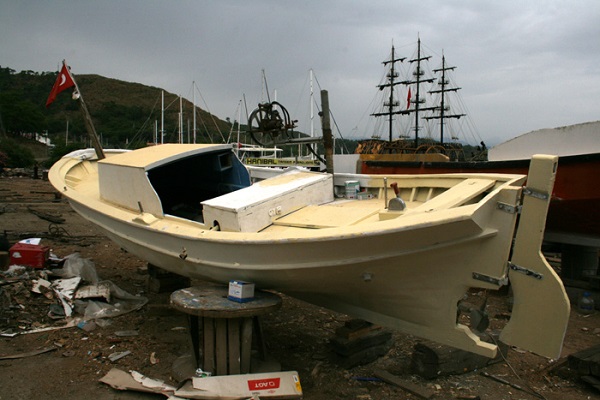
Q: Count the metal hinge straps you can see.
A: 4